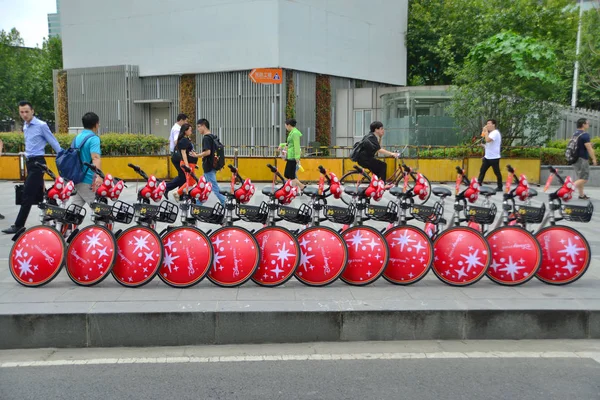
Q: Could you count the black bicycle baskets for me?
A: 12